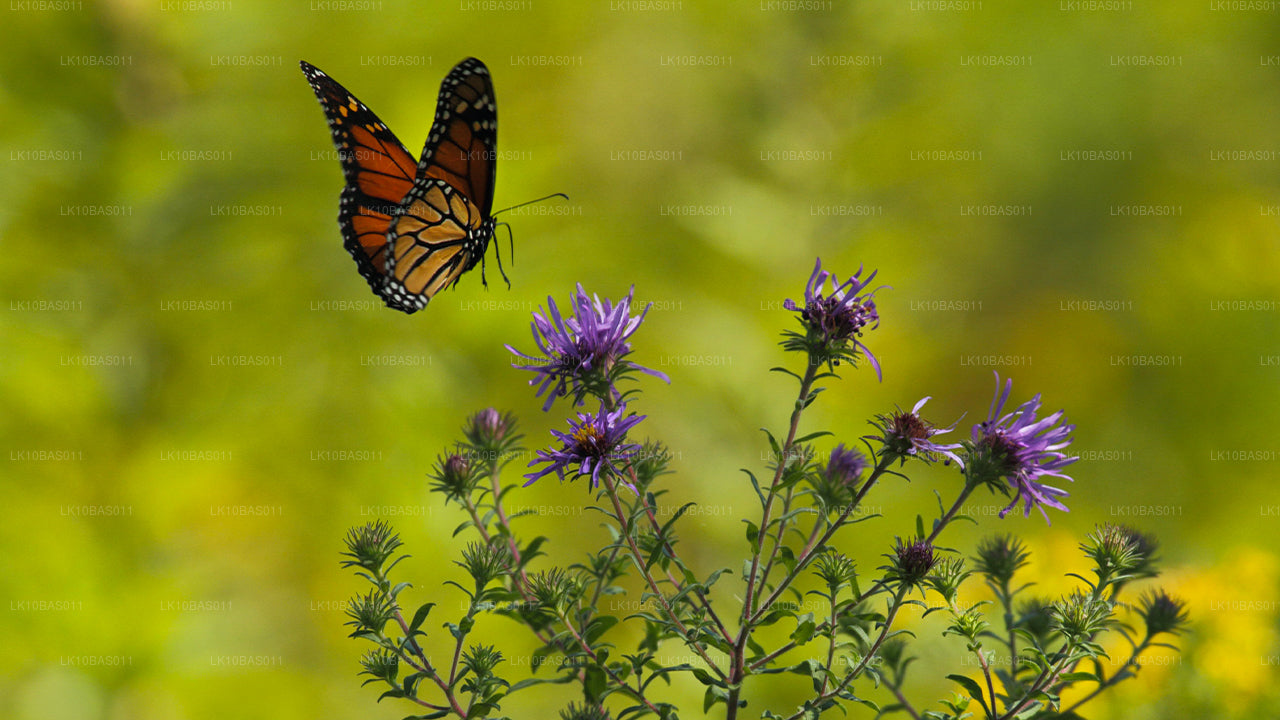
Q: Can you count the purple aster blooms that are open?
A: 5